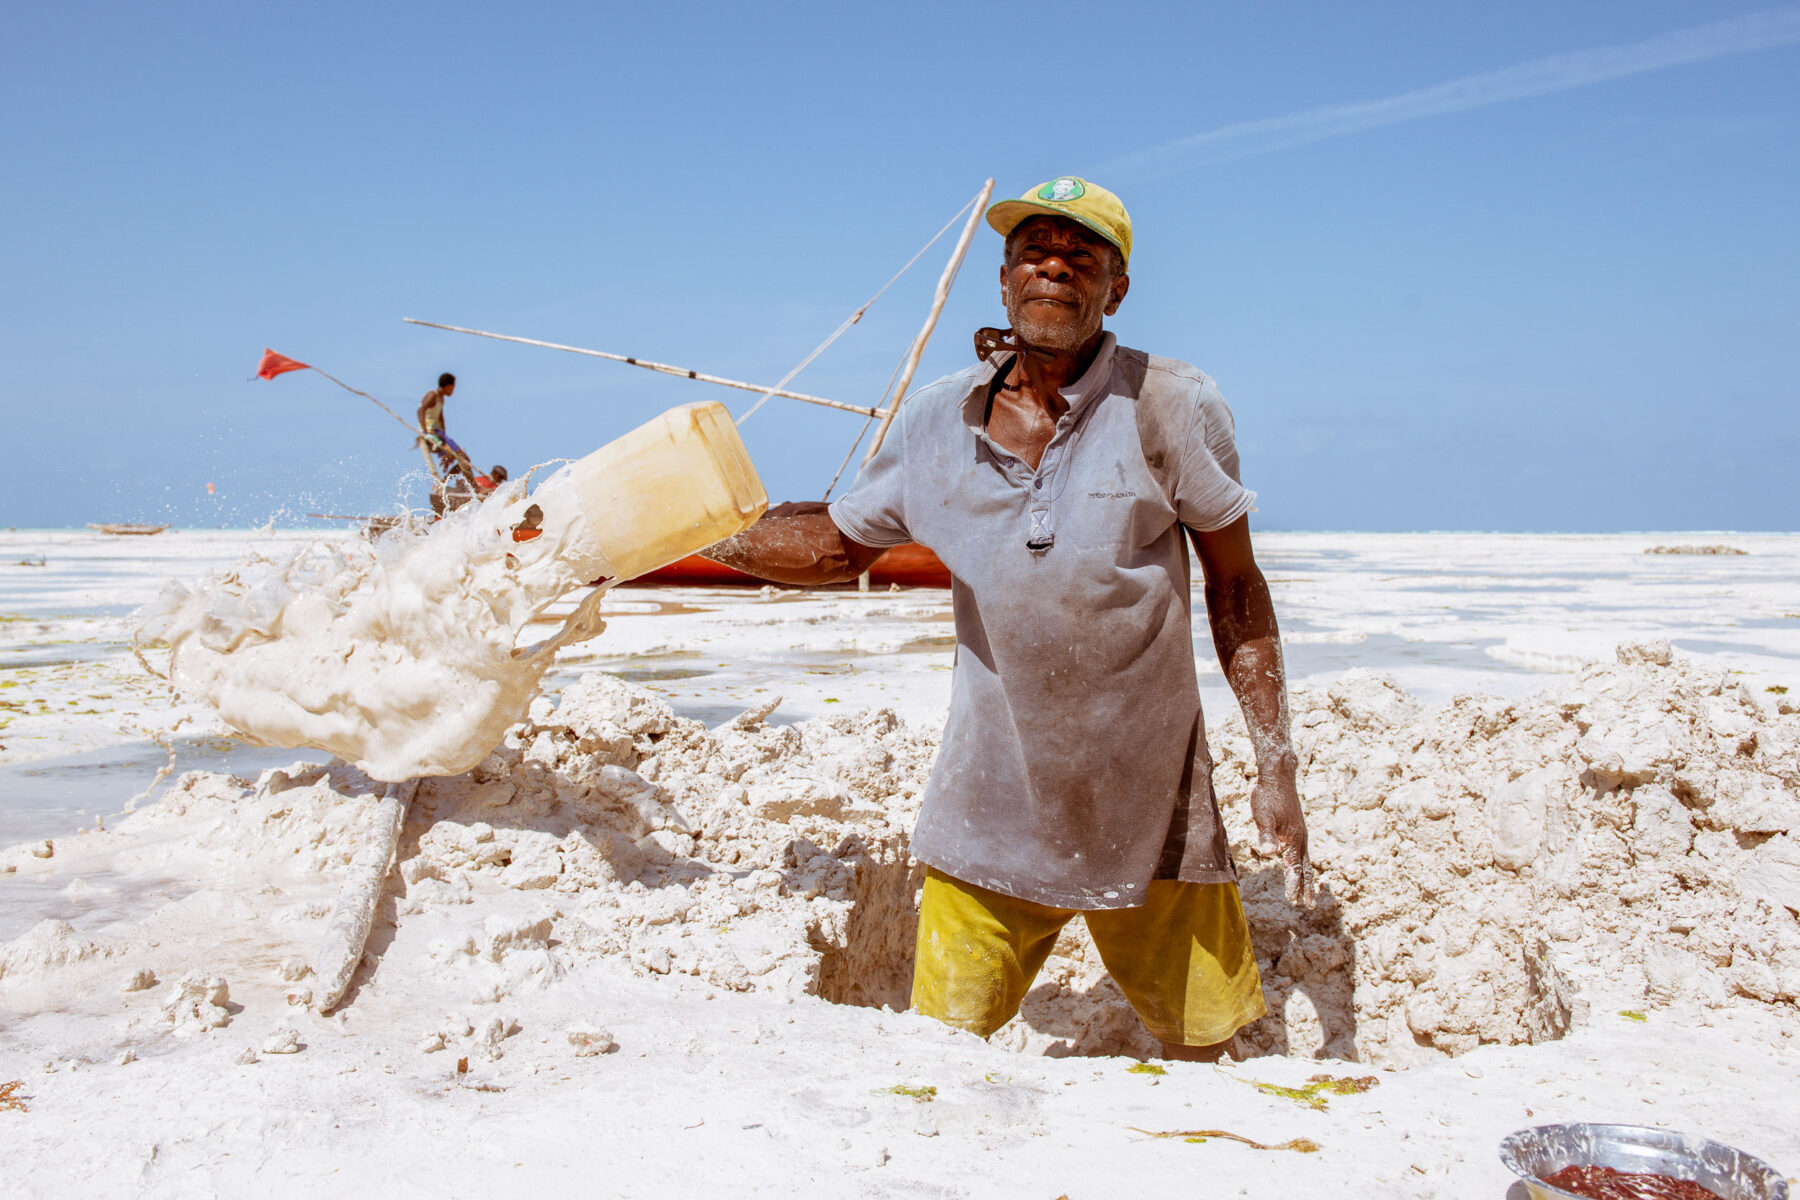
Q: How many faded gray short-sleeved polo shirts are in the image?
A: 1